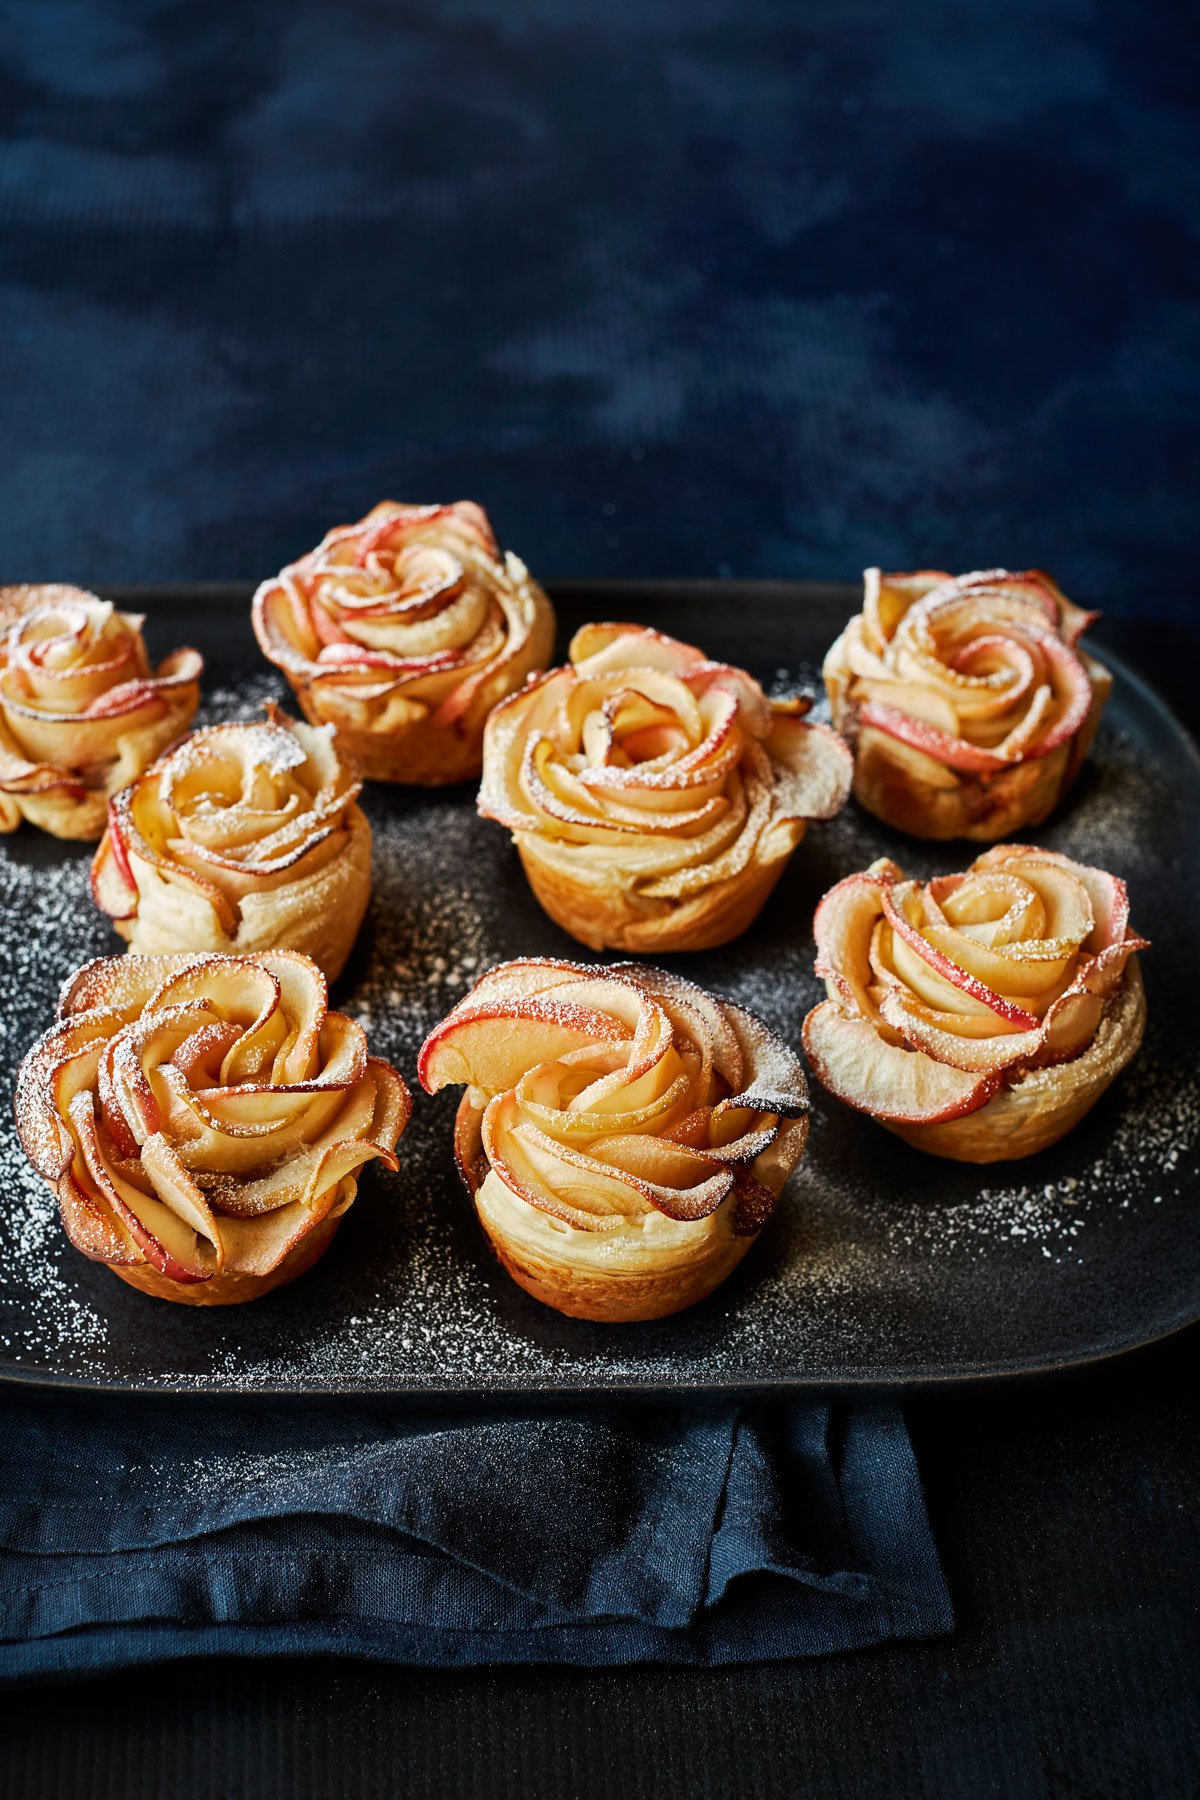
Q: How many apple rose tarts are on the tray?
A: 8